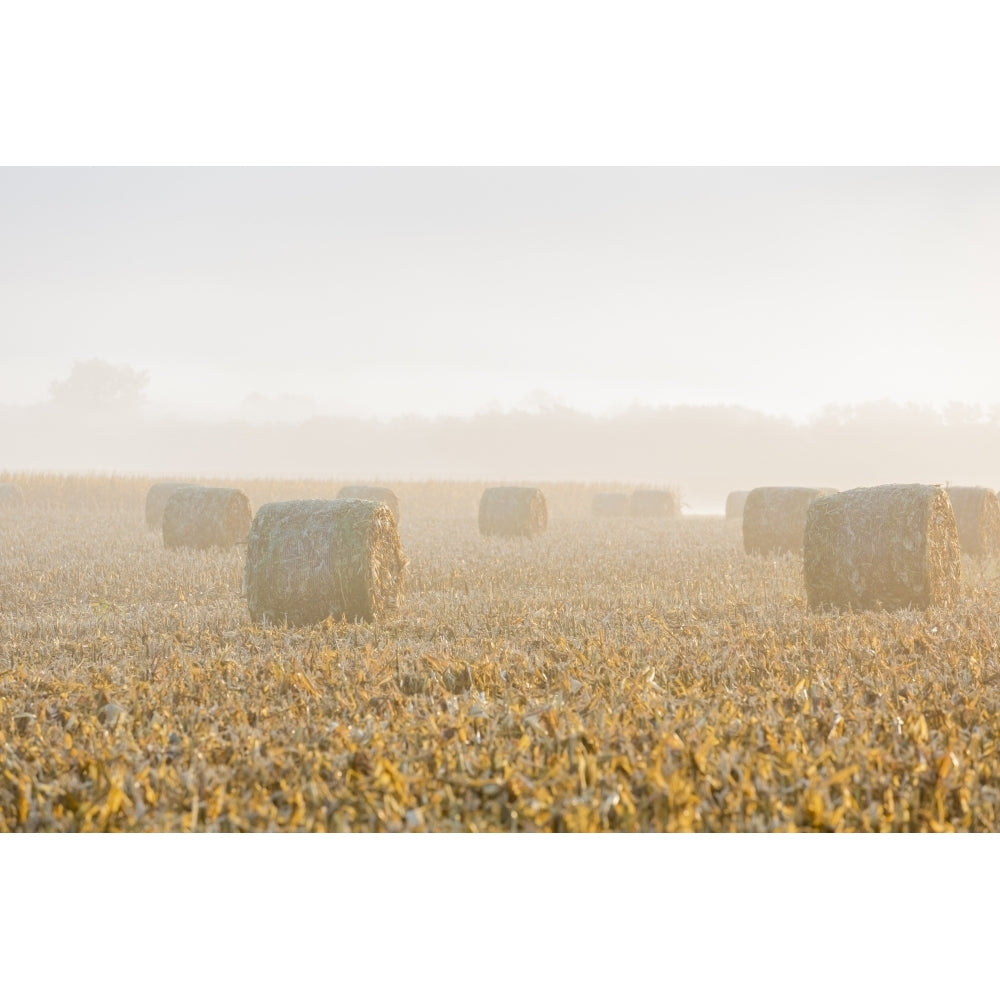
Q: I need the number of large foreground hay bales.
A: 2